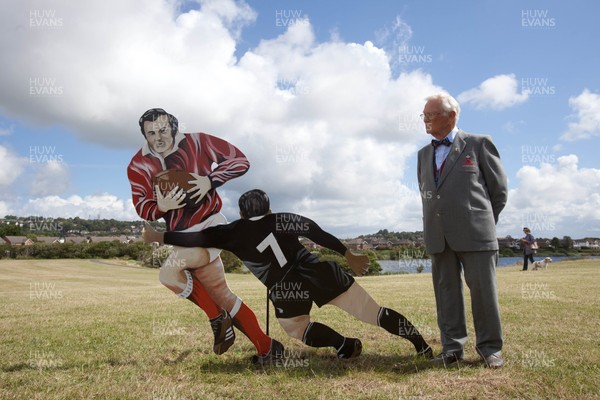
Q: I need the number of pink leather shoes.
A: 0